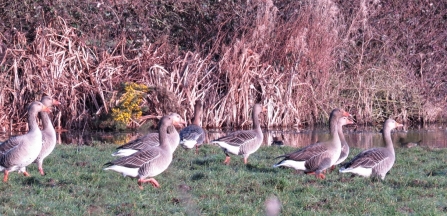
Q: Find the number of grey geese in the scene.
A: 9